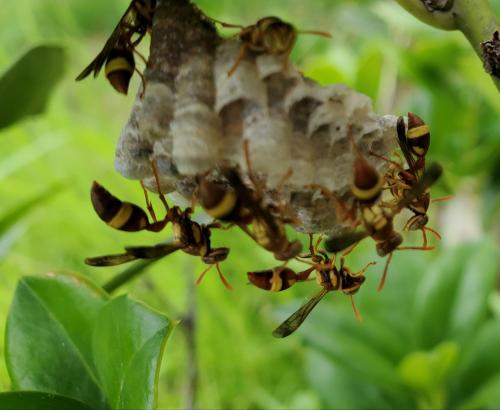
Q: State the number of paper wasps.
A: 7